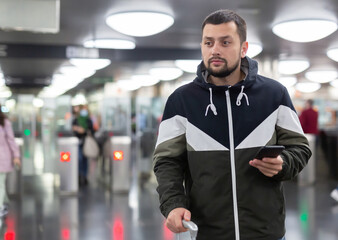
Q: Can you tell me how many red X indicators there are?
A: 2